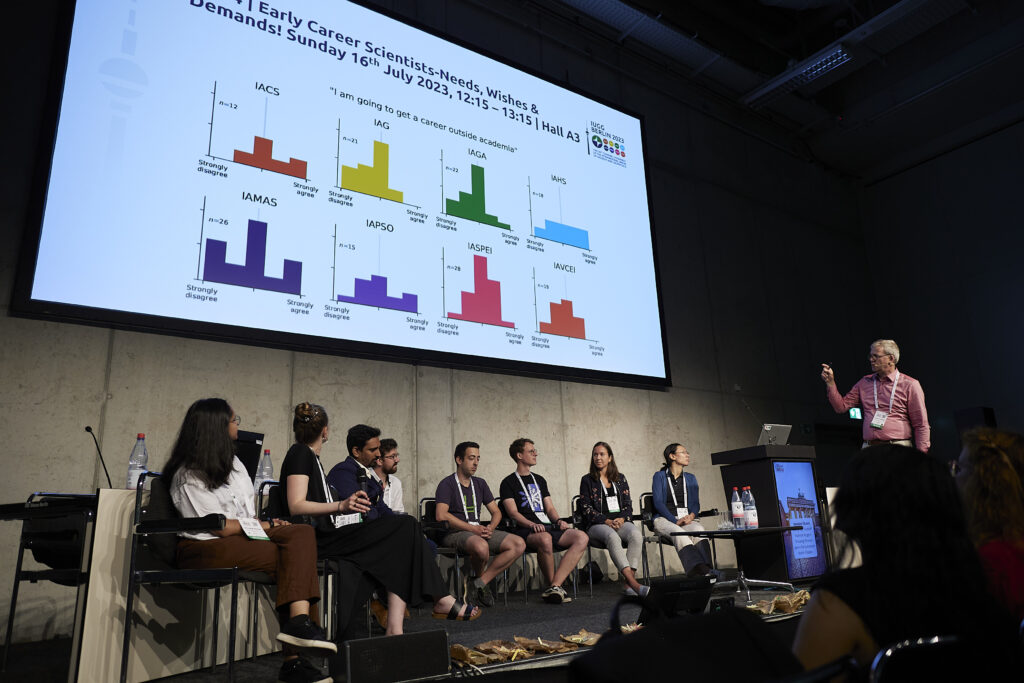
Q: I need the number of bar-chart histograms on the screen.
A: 8